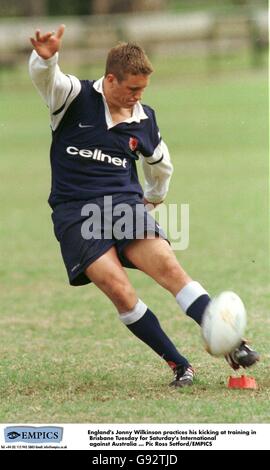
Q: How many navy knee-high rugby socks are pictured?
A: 2